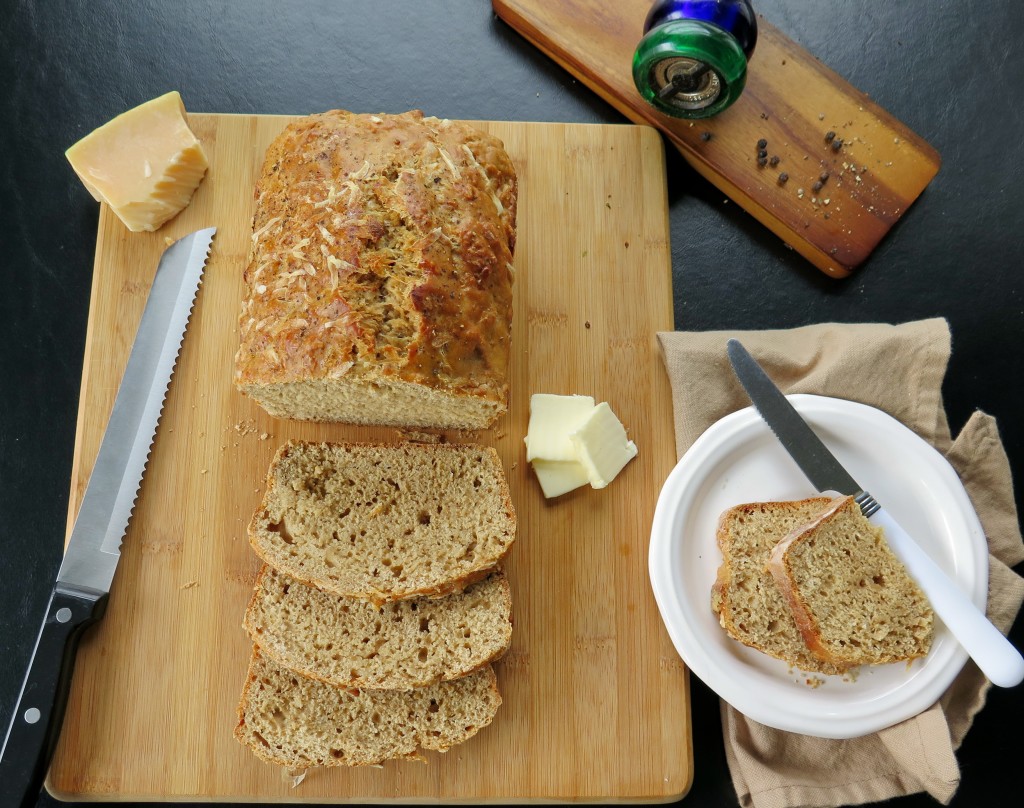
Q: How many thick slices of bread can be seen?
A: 5